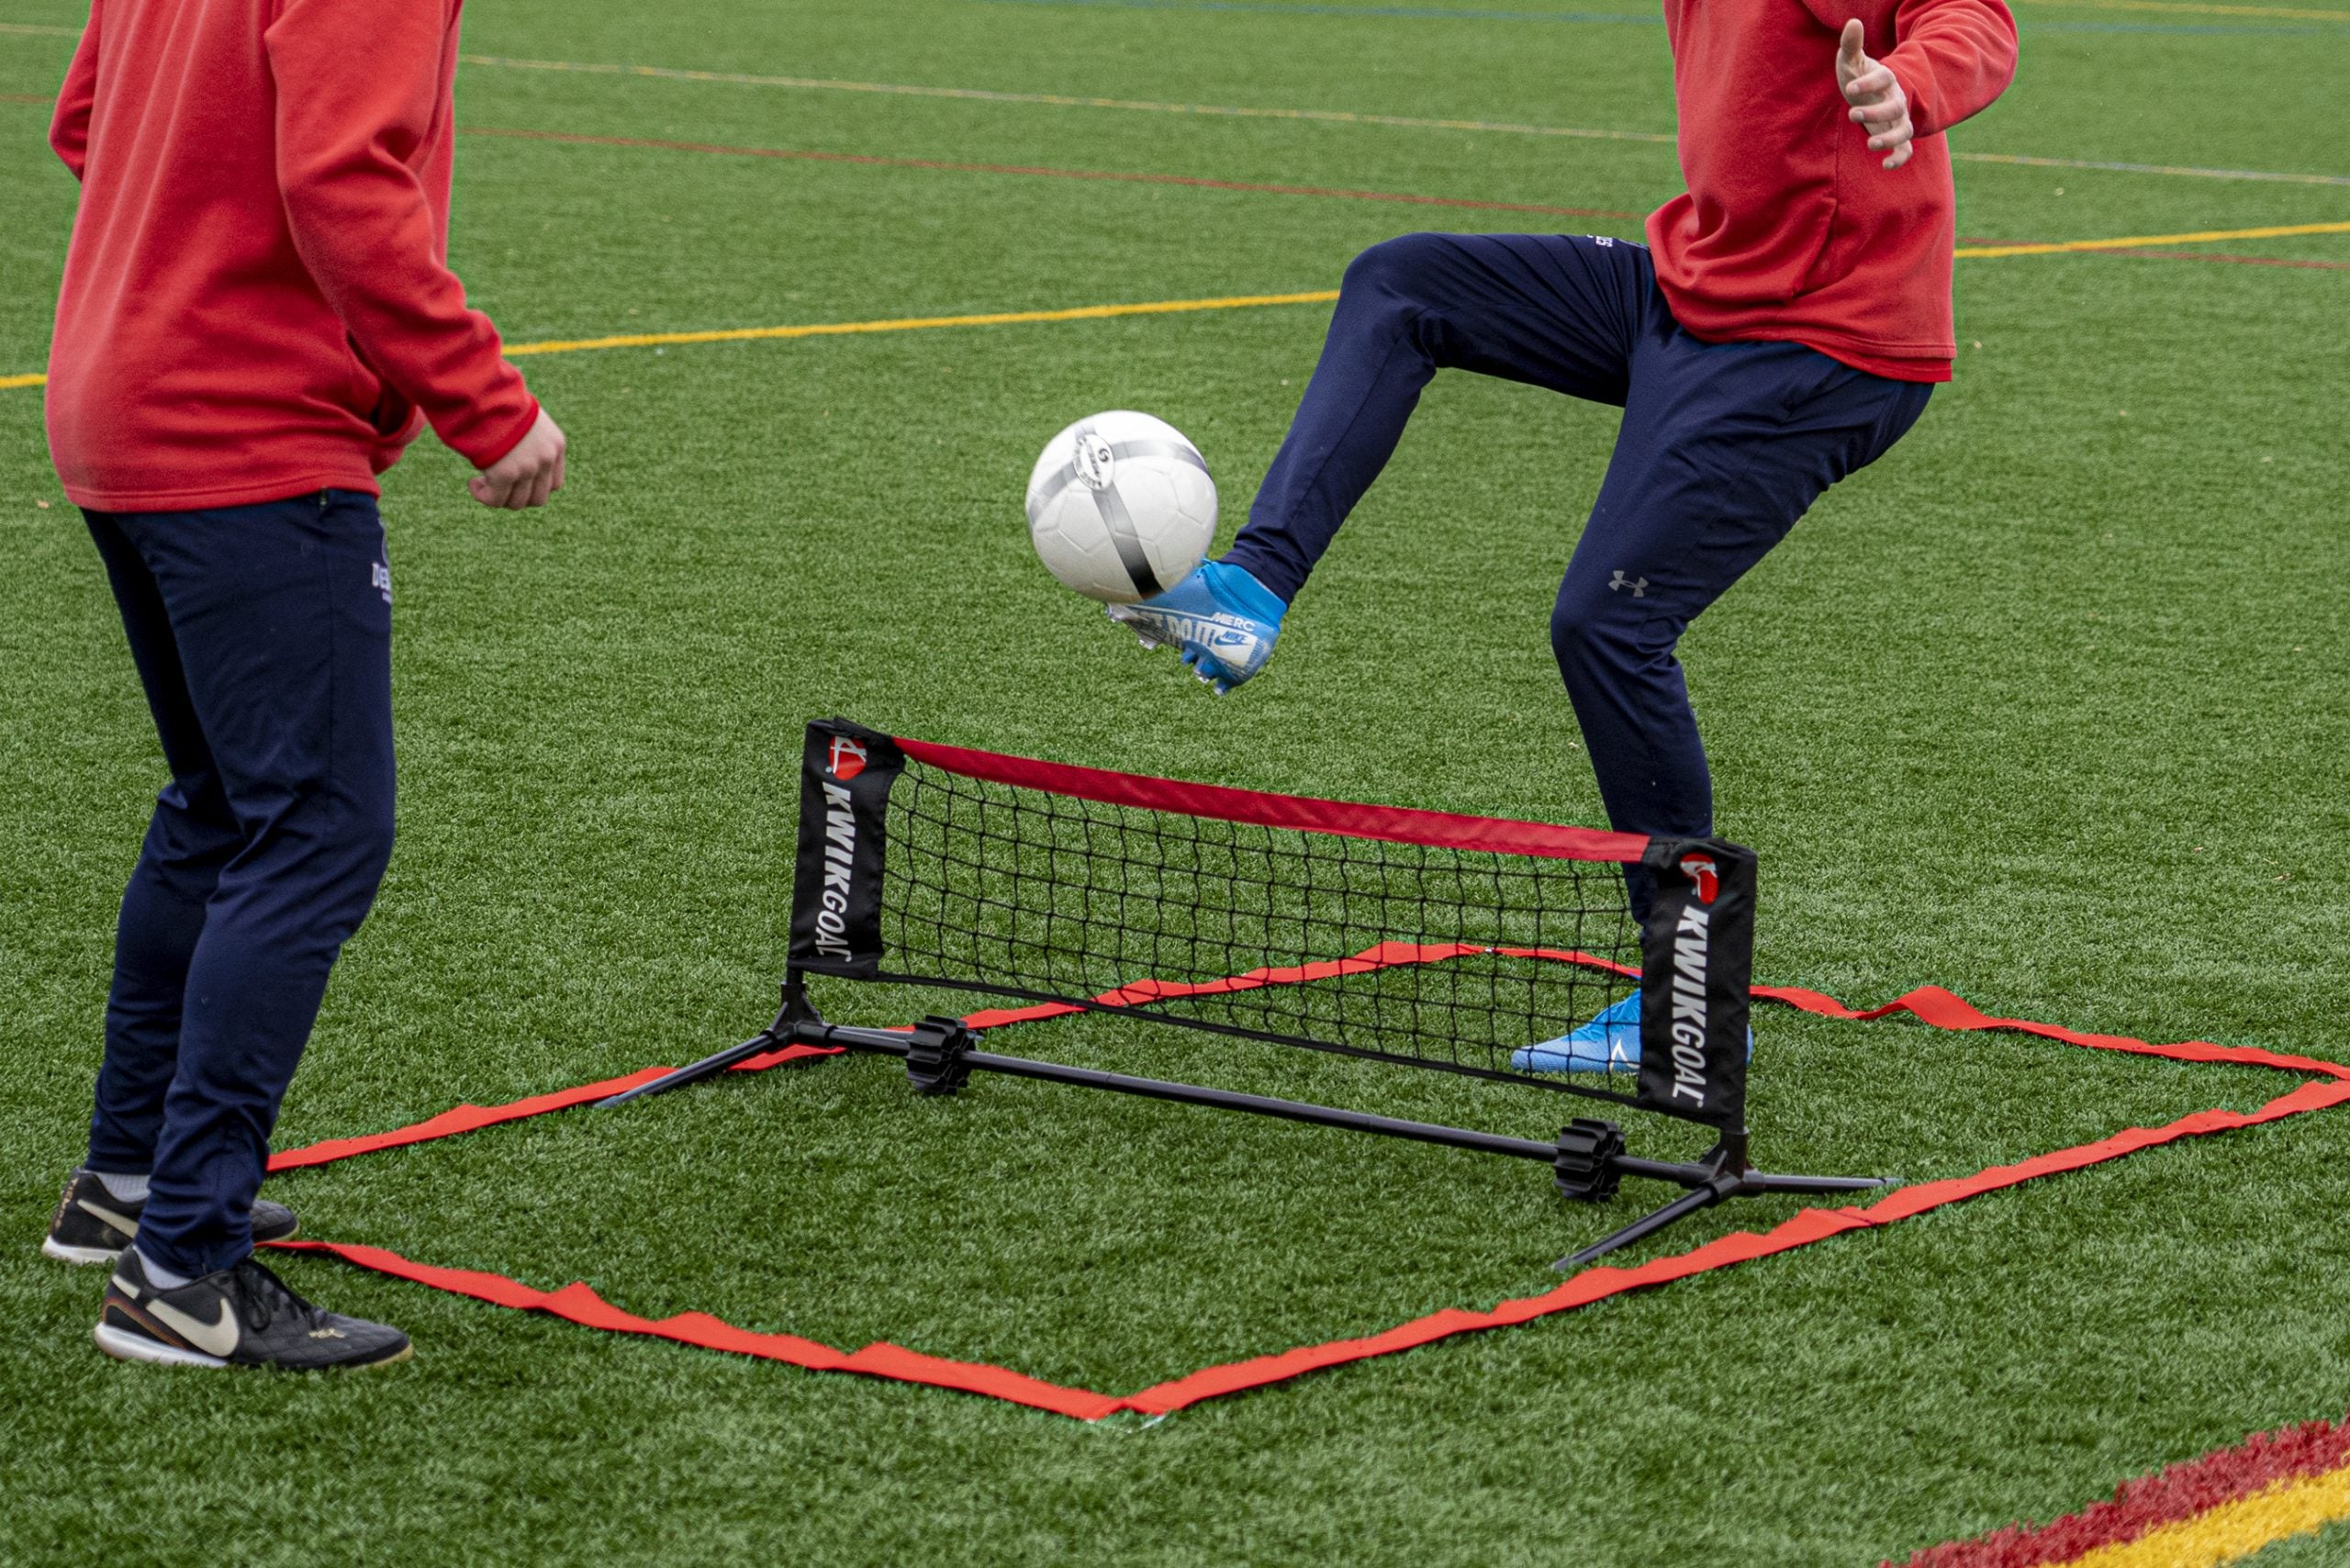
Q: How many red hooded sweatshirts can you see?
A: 2